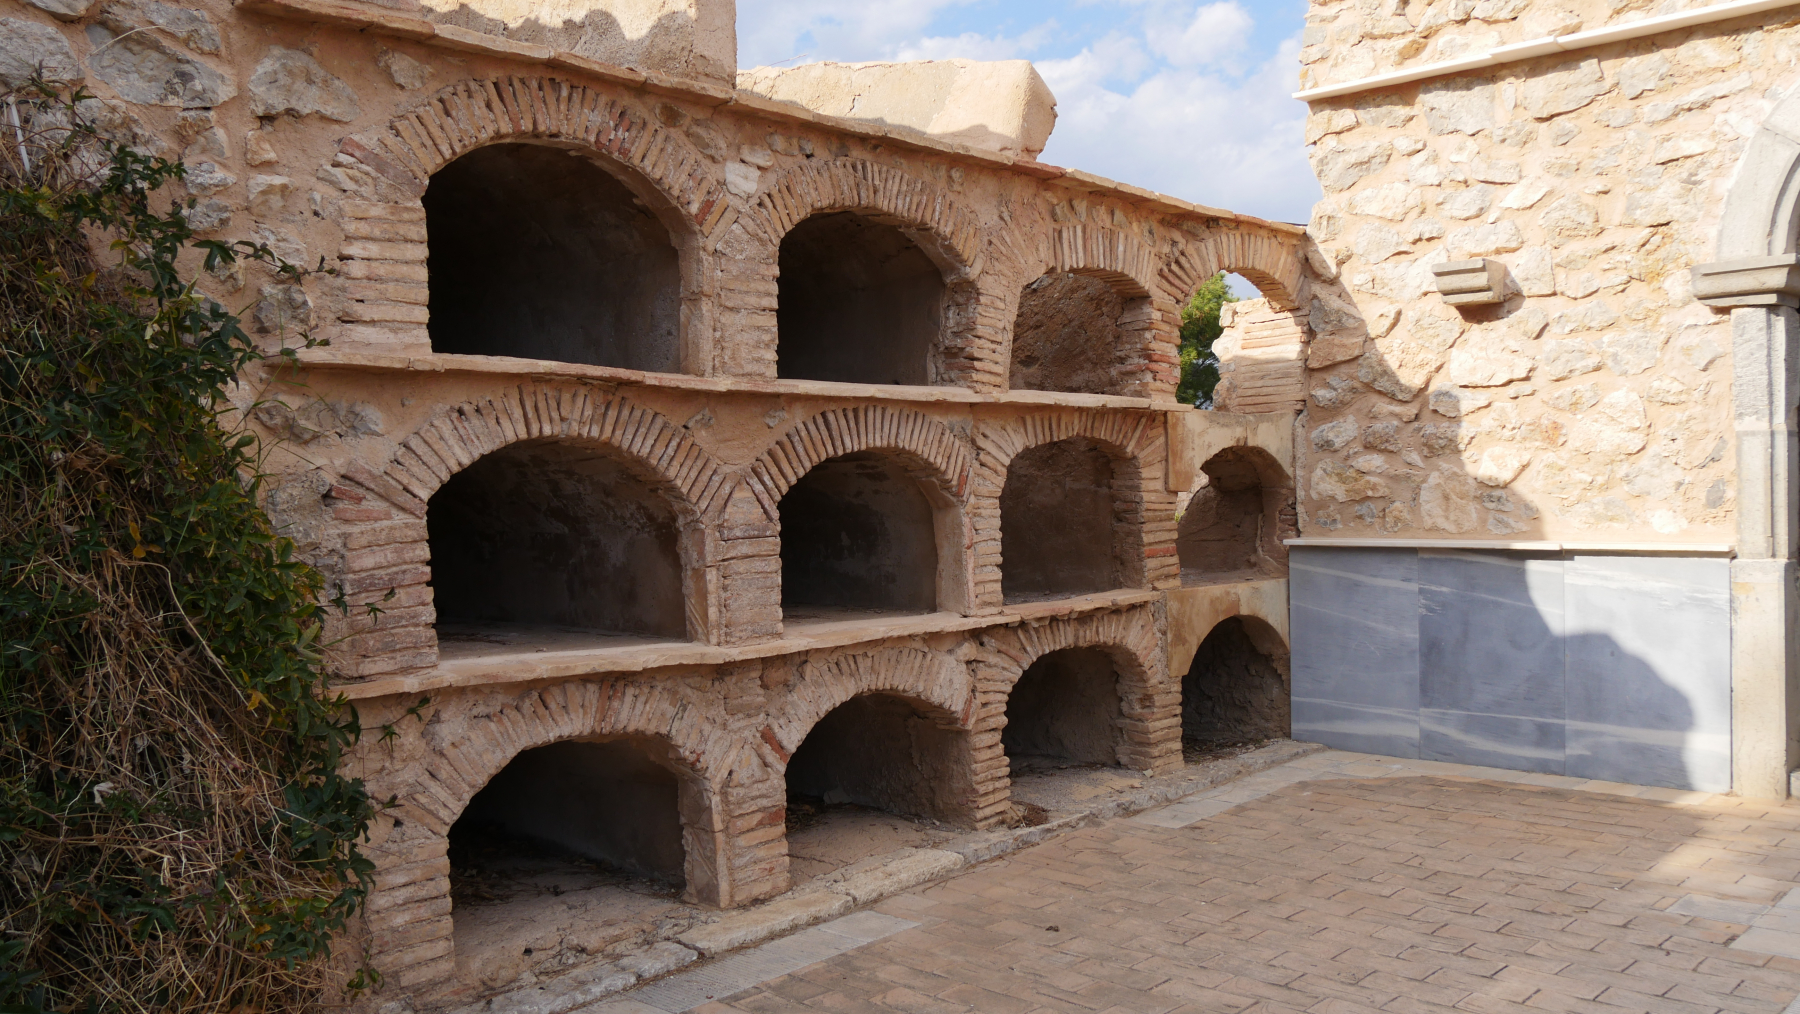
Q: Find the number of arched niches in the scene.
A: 12